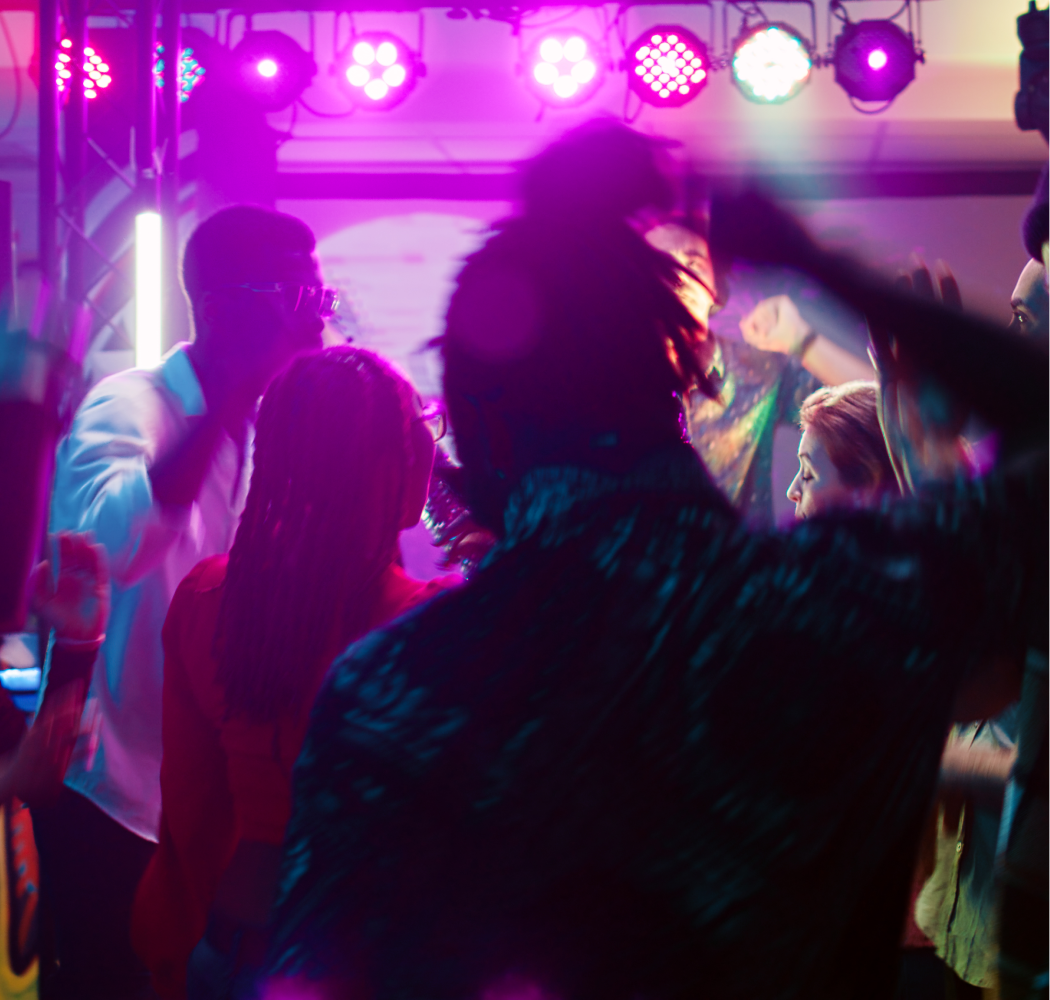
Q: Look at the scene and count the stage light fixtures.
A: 8